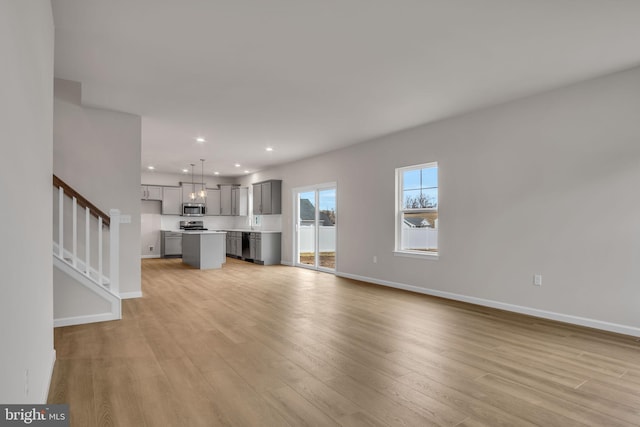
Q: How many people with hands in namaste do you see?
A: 0